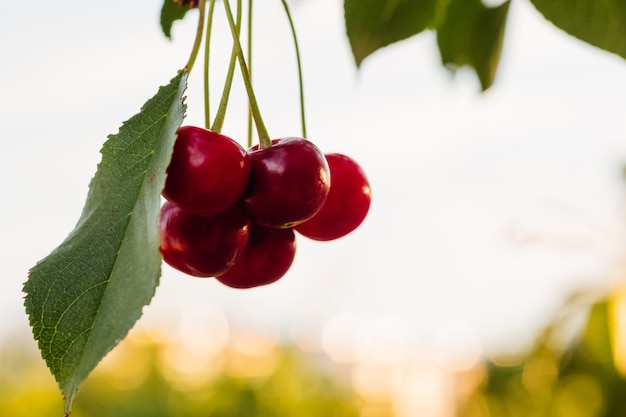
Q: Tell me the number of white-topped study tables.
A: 0